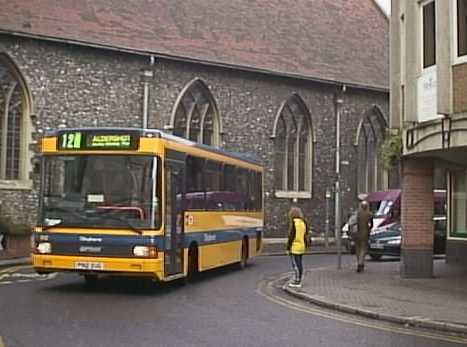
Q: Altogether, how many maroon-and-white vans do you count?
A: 1